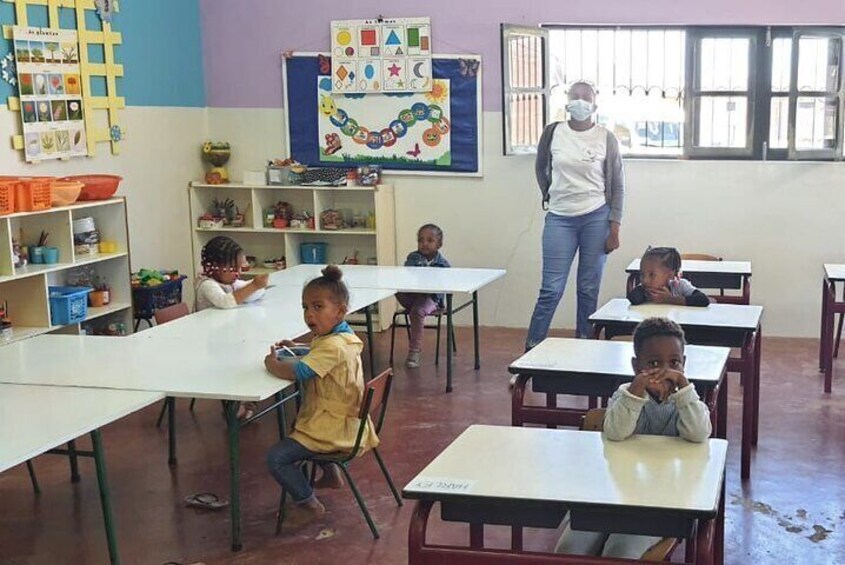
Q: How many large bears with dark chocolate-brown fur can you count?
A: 0